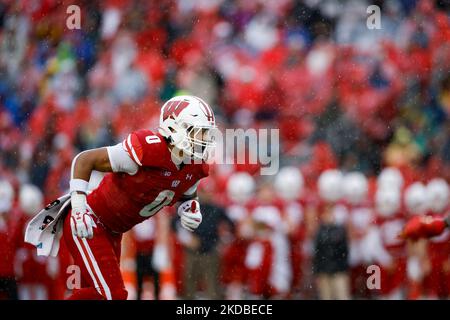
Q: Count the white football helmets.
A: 11